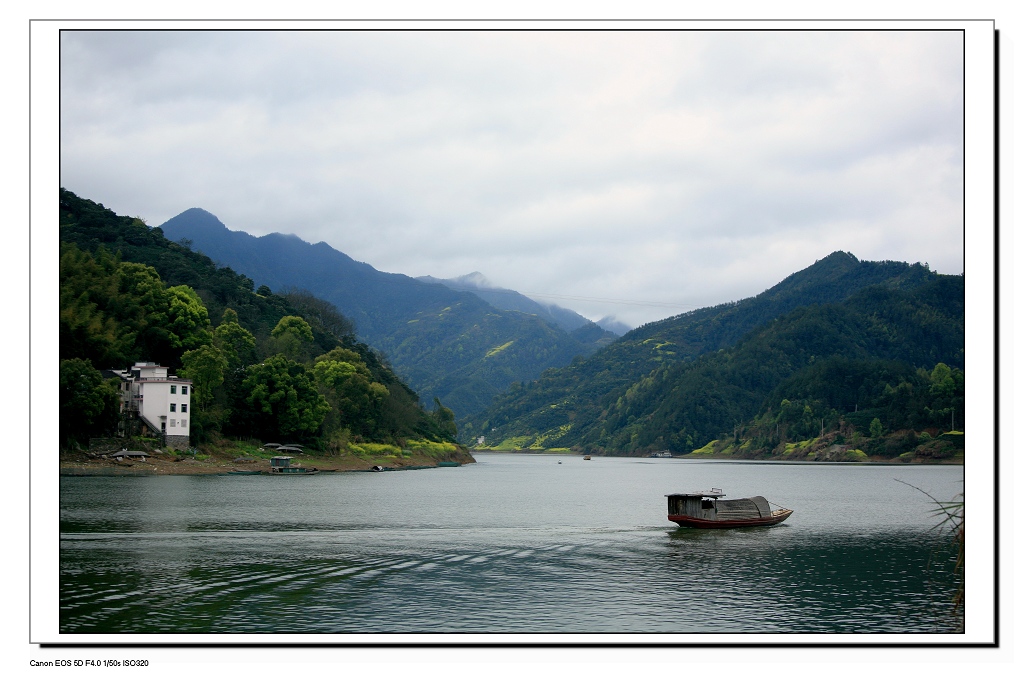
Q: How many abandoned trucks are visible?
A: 0